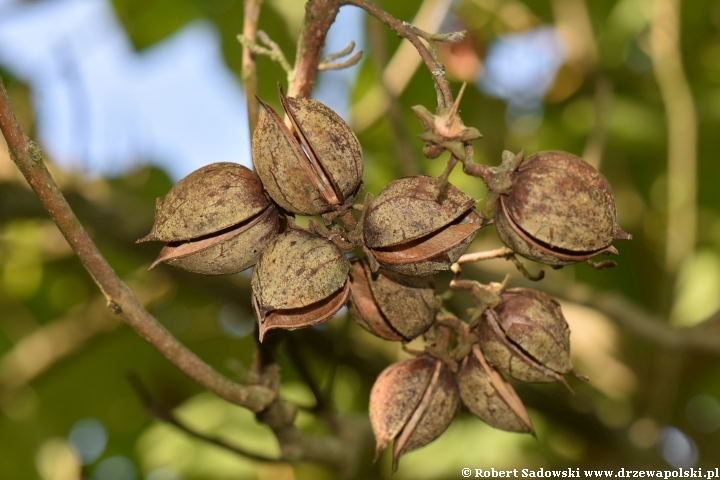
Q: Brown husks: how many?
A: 9